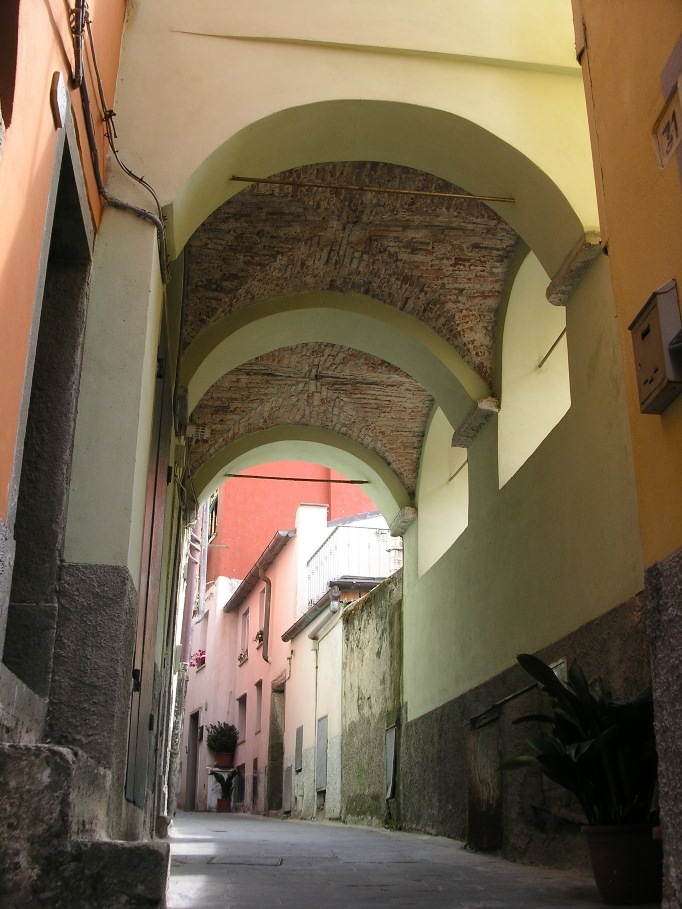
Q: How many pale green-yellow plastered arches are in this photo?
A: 3